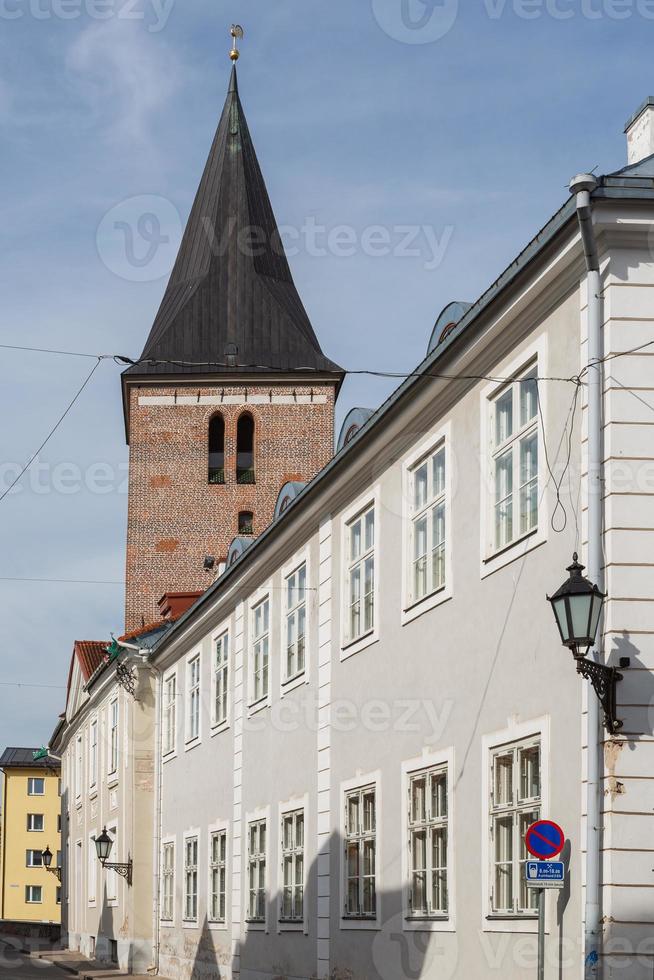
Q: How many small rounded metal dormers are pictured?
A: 4